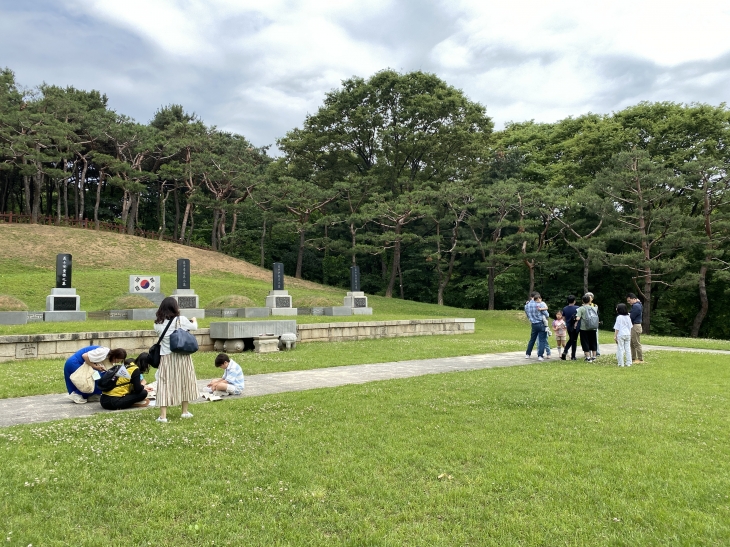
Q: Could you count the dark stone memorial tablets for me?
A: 4